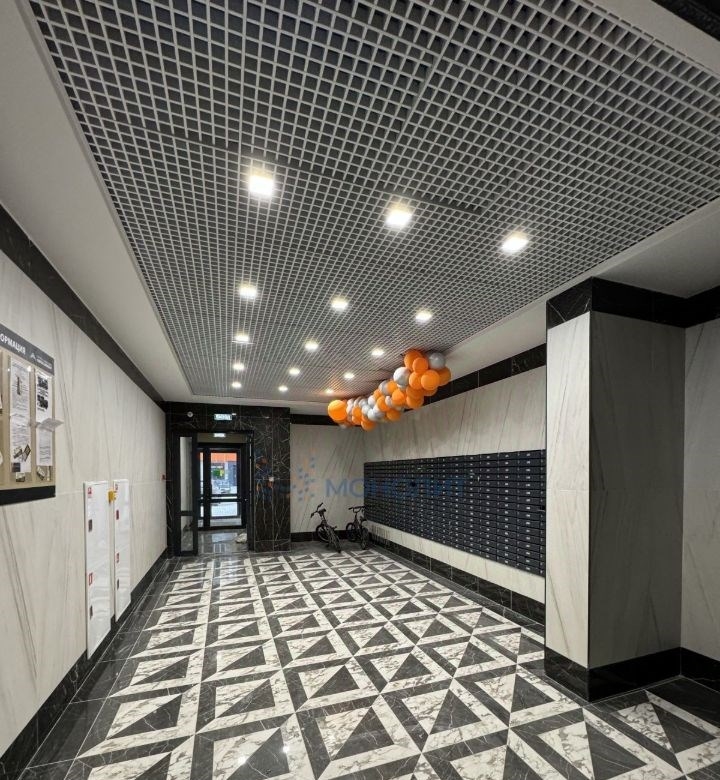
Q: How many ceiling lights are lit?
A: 15